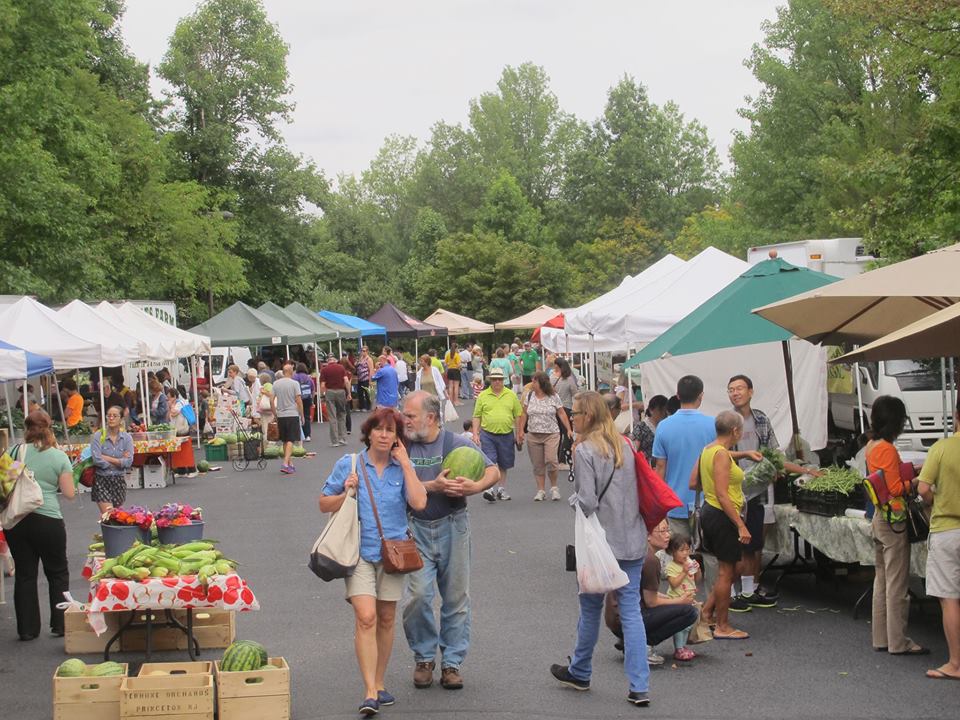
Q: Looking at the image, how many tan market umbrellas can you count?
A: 2